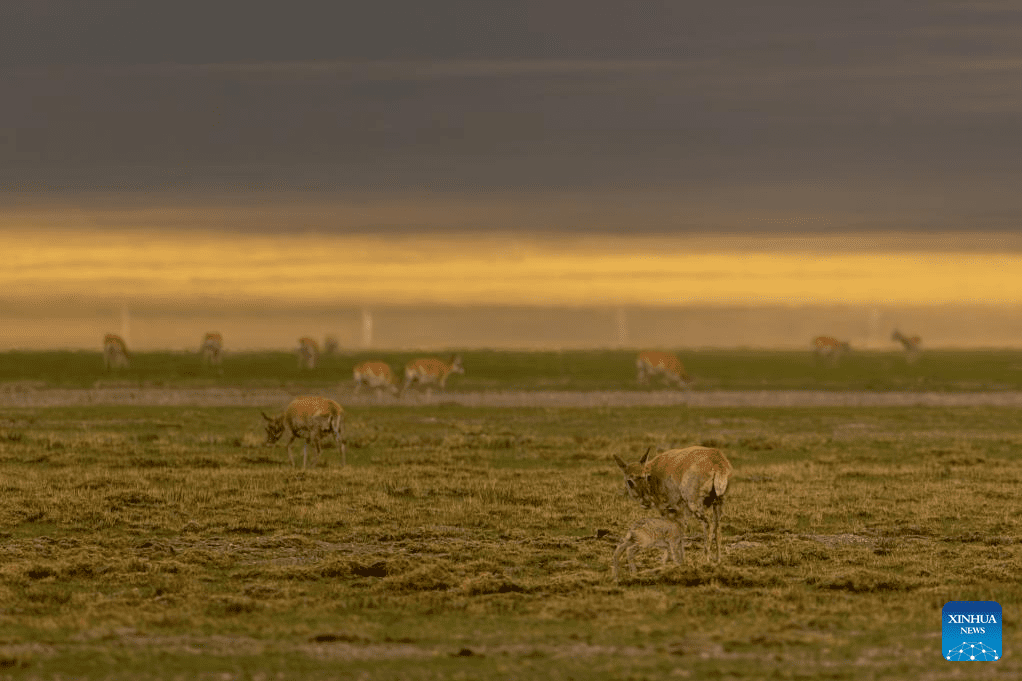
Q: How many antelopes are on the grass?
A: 12